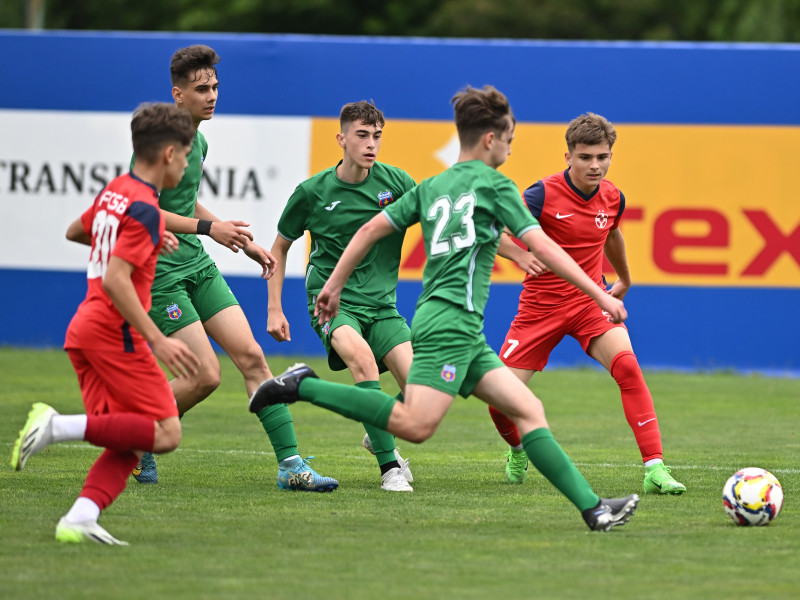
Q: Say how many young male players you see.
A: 5